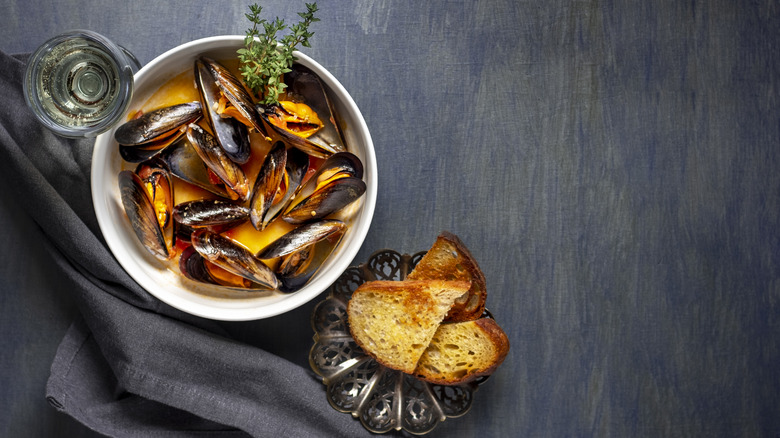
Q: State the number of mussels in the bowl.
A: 10